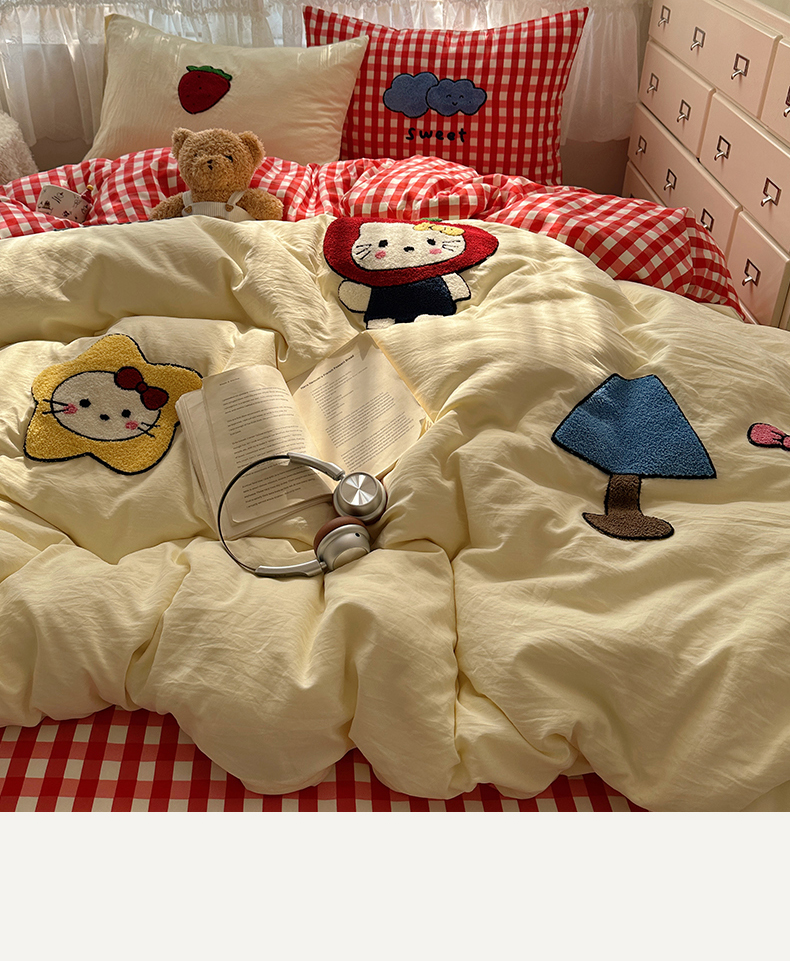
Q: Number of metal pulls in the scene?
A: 12